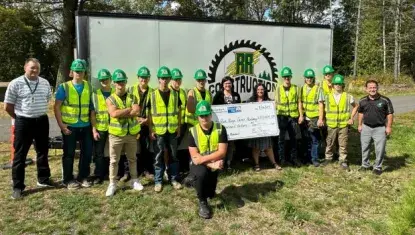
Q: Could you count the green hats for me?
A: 12